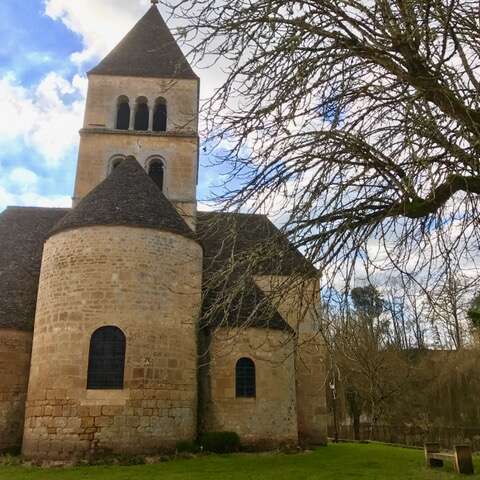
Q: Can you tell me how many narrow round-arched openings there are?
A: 7